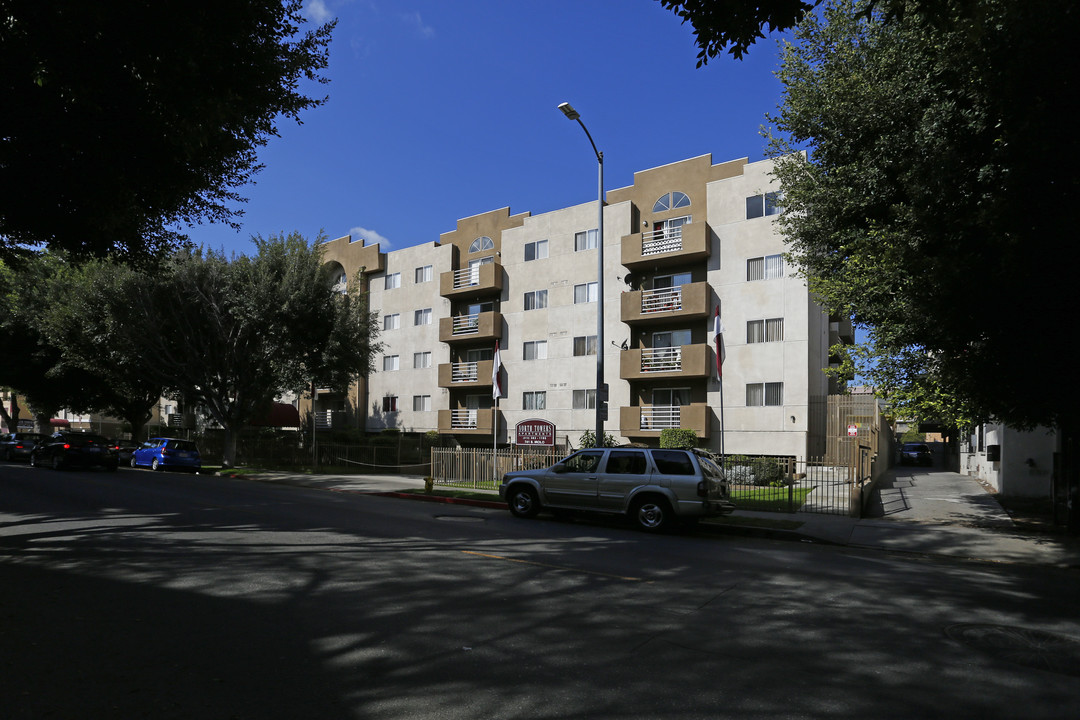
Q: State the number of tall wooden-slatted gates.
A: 1